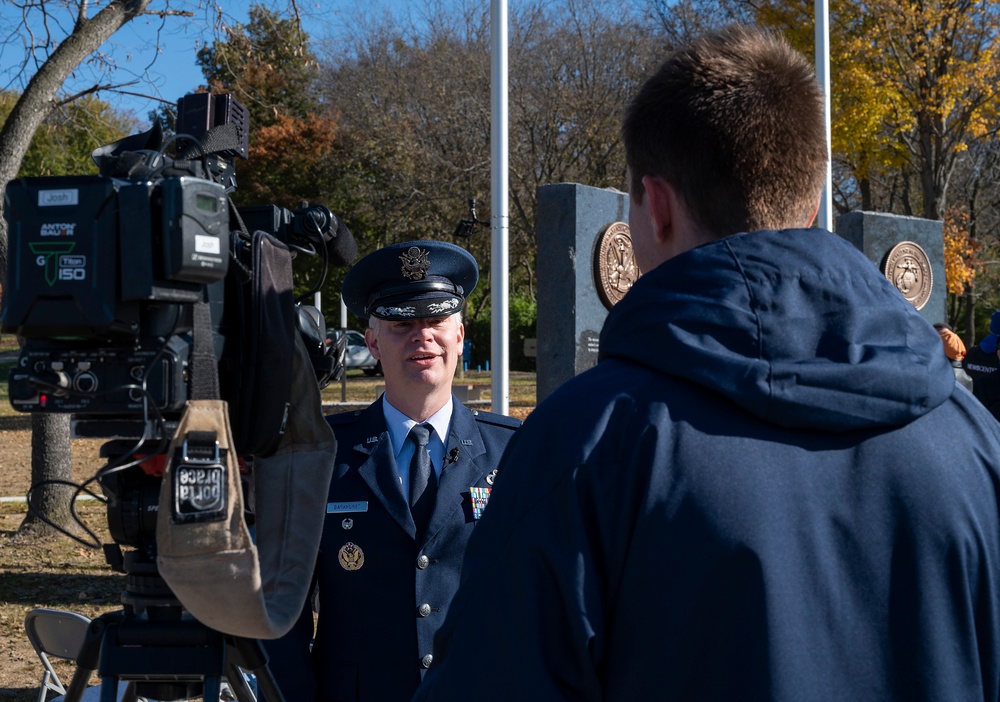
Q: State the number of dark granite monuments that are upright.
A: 2